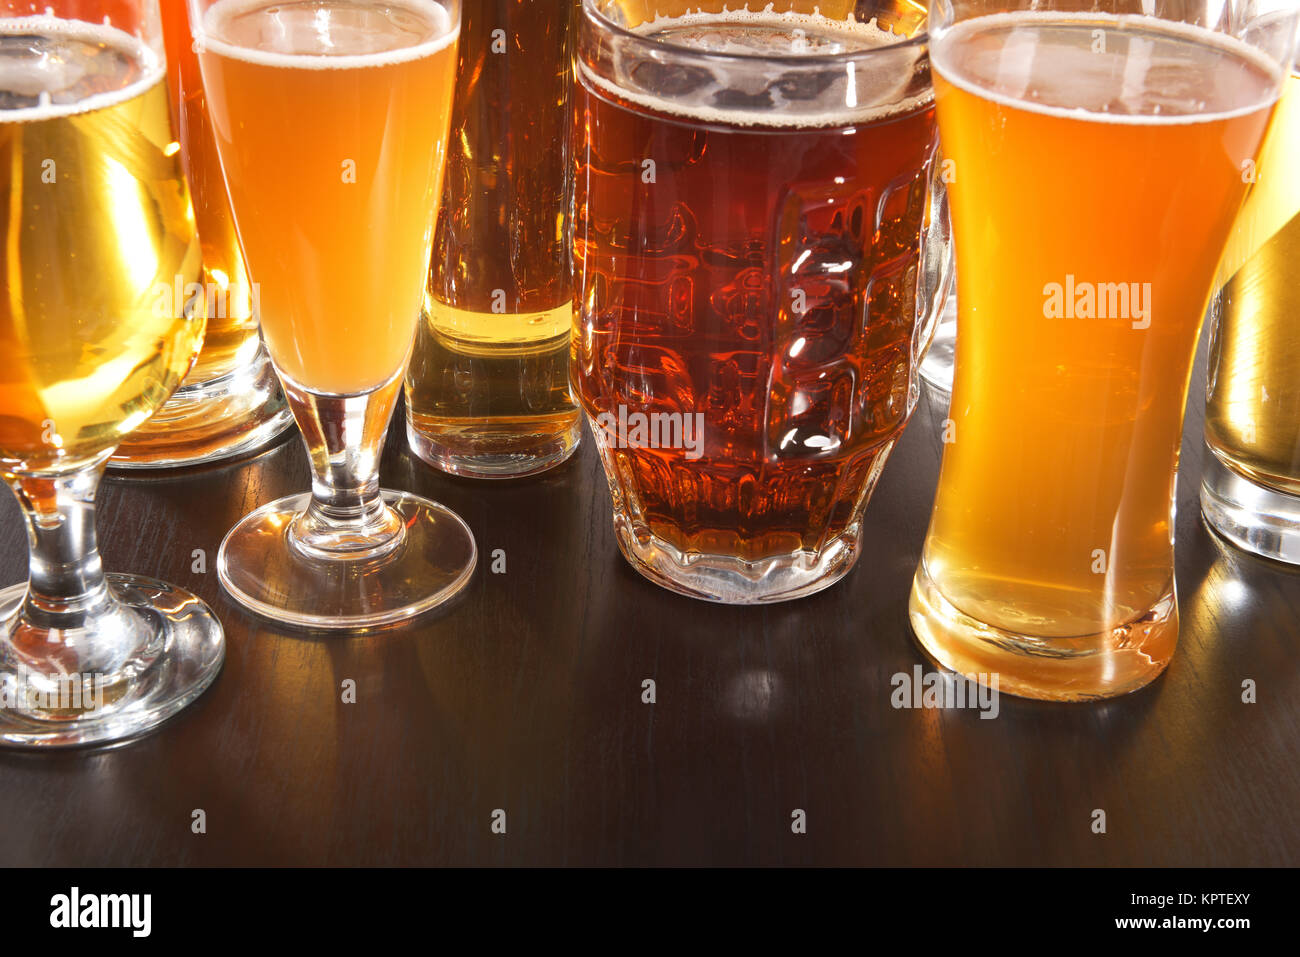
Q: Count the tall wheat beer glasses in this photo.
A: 1